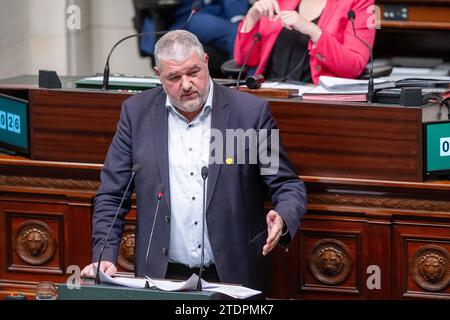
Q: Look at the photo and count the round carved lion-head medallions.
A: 4